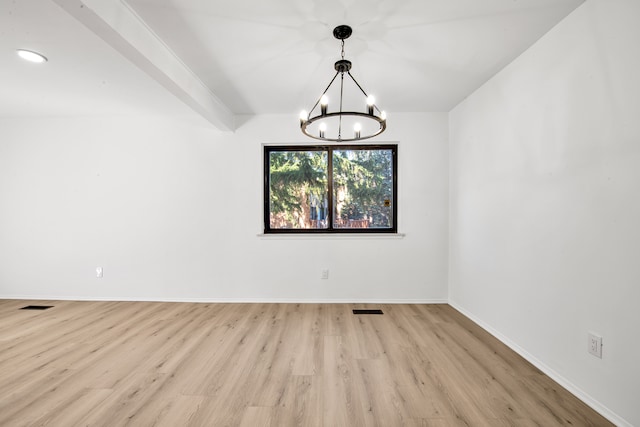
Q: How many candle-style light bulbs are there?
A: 6